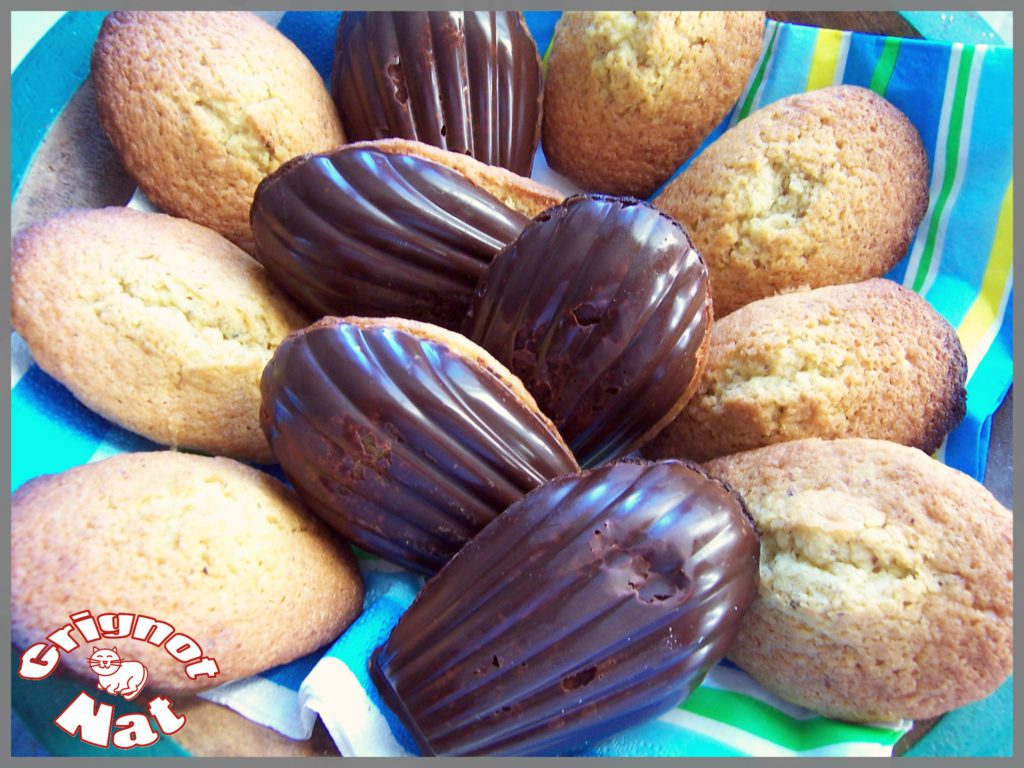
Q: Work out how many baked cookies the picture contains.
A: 12